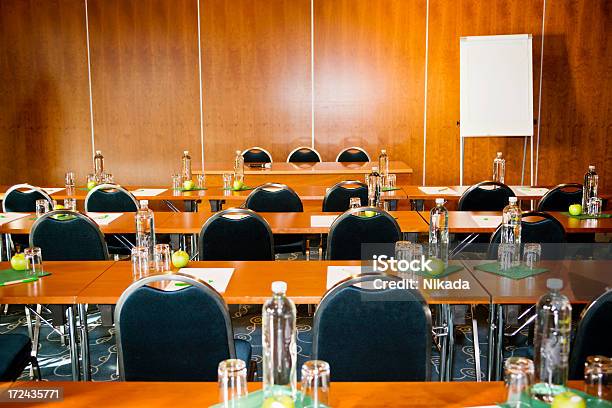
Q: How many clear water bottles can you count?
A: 12